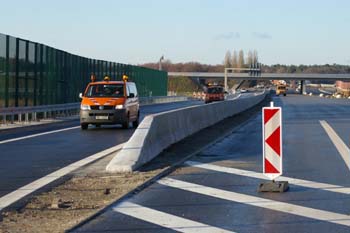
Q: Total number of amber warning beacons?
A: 3